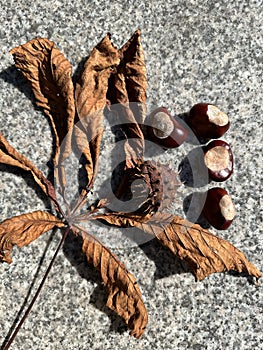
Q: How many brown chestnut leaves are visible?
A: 7